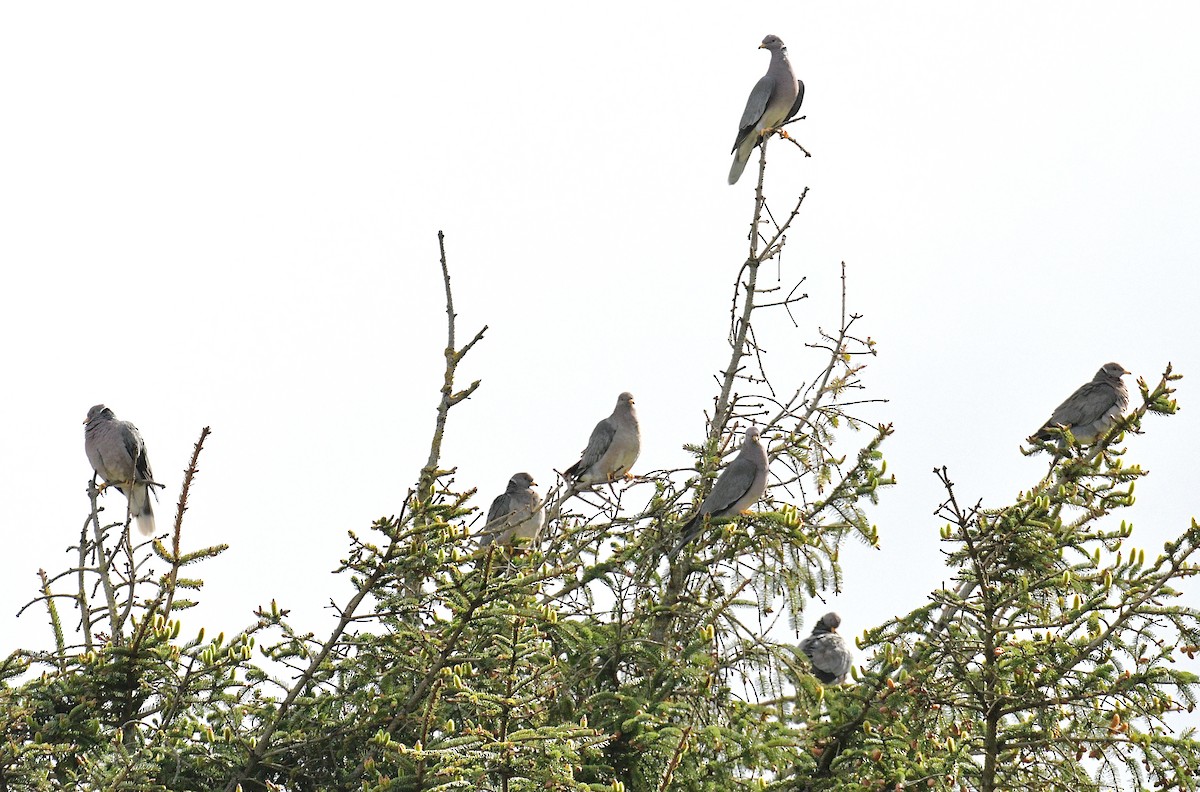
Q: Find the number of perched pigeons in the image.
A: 7